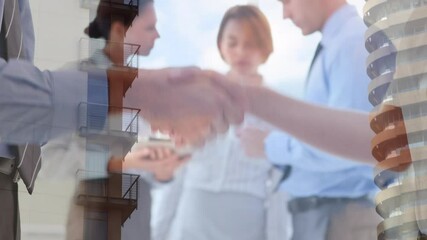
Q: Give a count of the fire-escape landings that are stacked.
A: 4